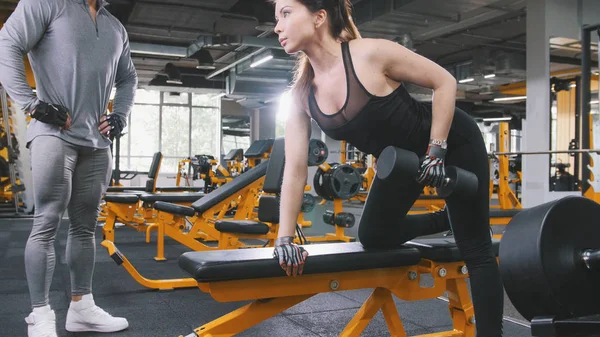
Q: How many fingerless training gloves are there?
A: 4